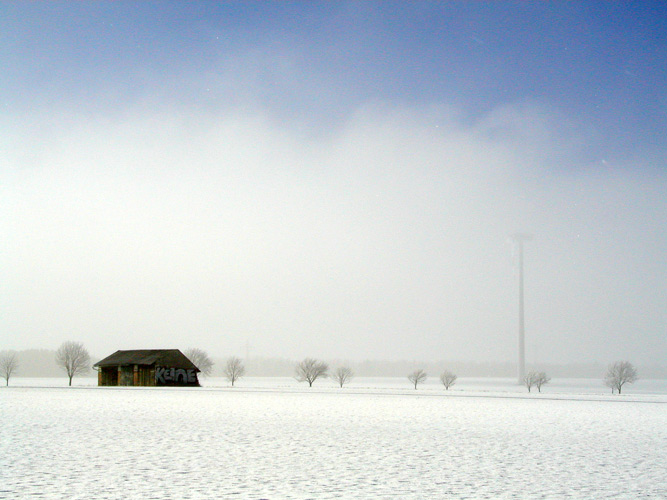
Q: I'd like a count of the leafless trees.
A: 11